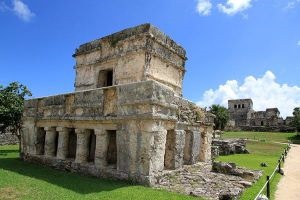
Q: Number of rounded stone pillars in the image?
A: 4